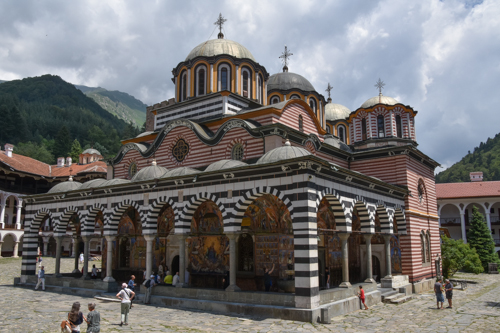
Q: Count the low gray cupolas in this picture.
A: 7